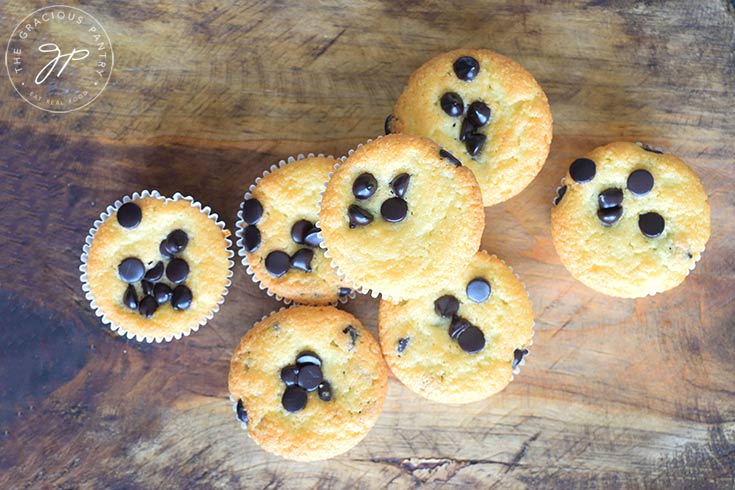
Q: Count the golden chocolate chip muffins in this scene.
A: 7